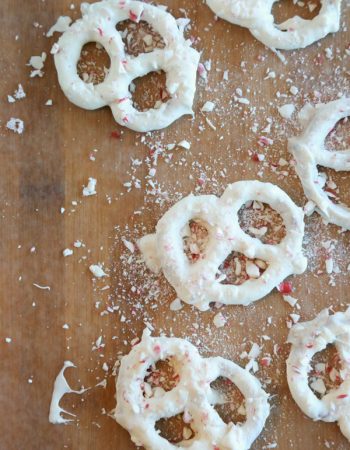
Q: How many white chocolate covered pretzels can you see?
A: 6